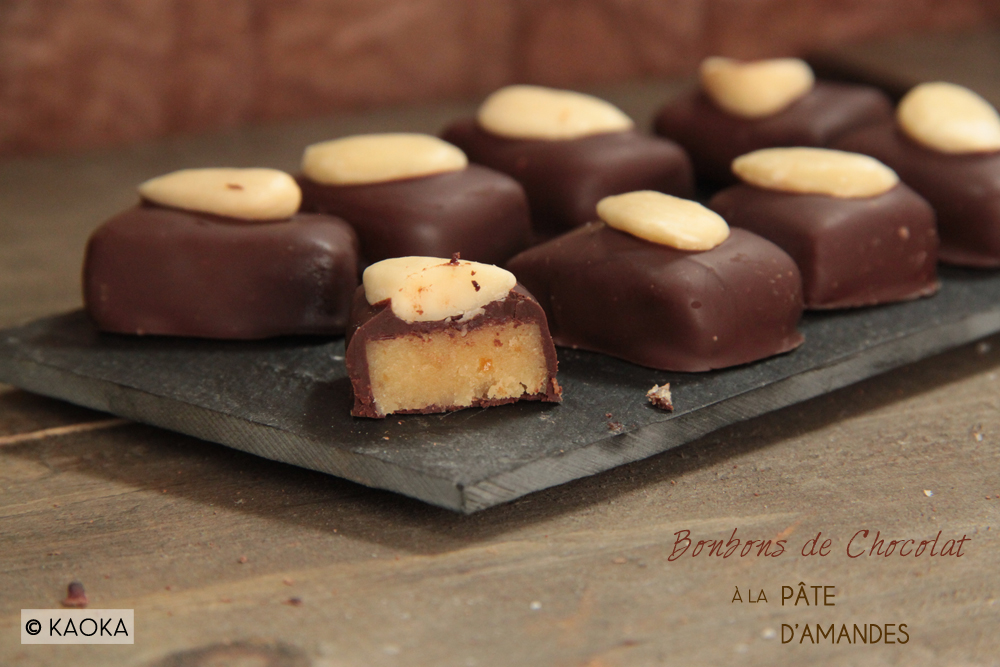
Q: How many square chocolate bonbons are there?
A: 8